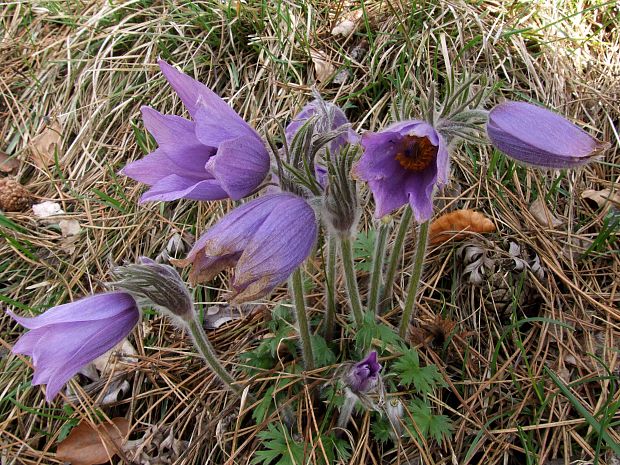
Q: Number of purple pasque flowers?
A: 7